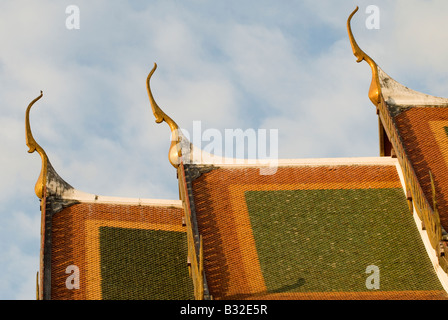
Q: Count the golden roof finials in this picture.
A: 3